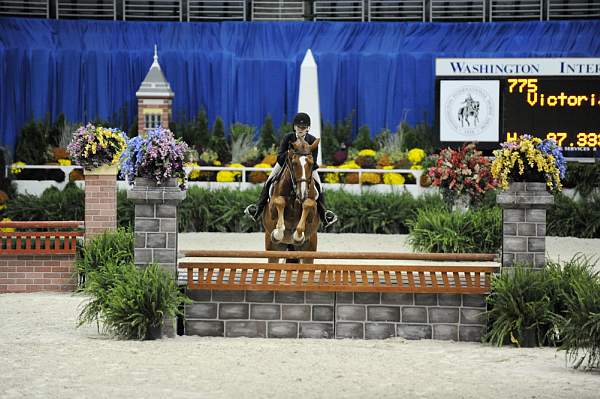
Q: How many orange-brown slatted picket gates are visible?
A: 2